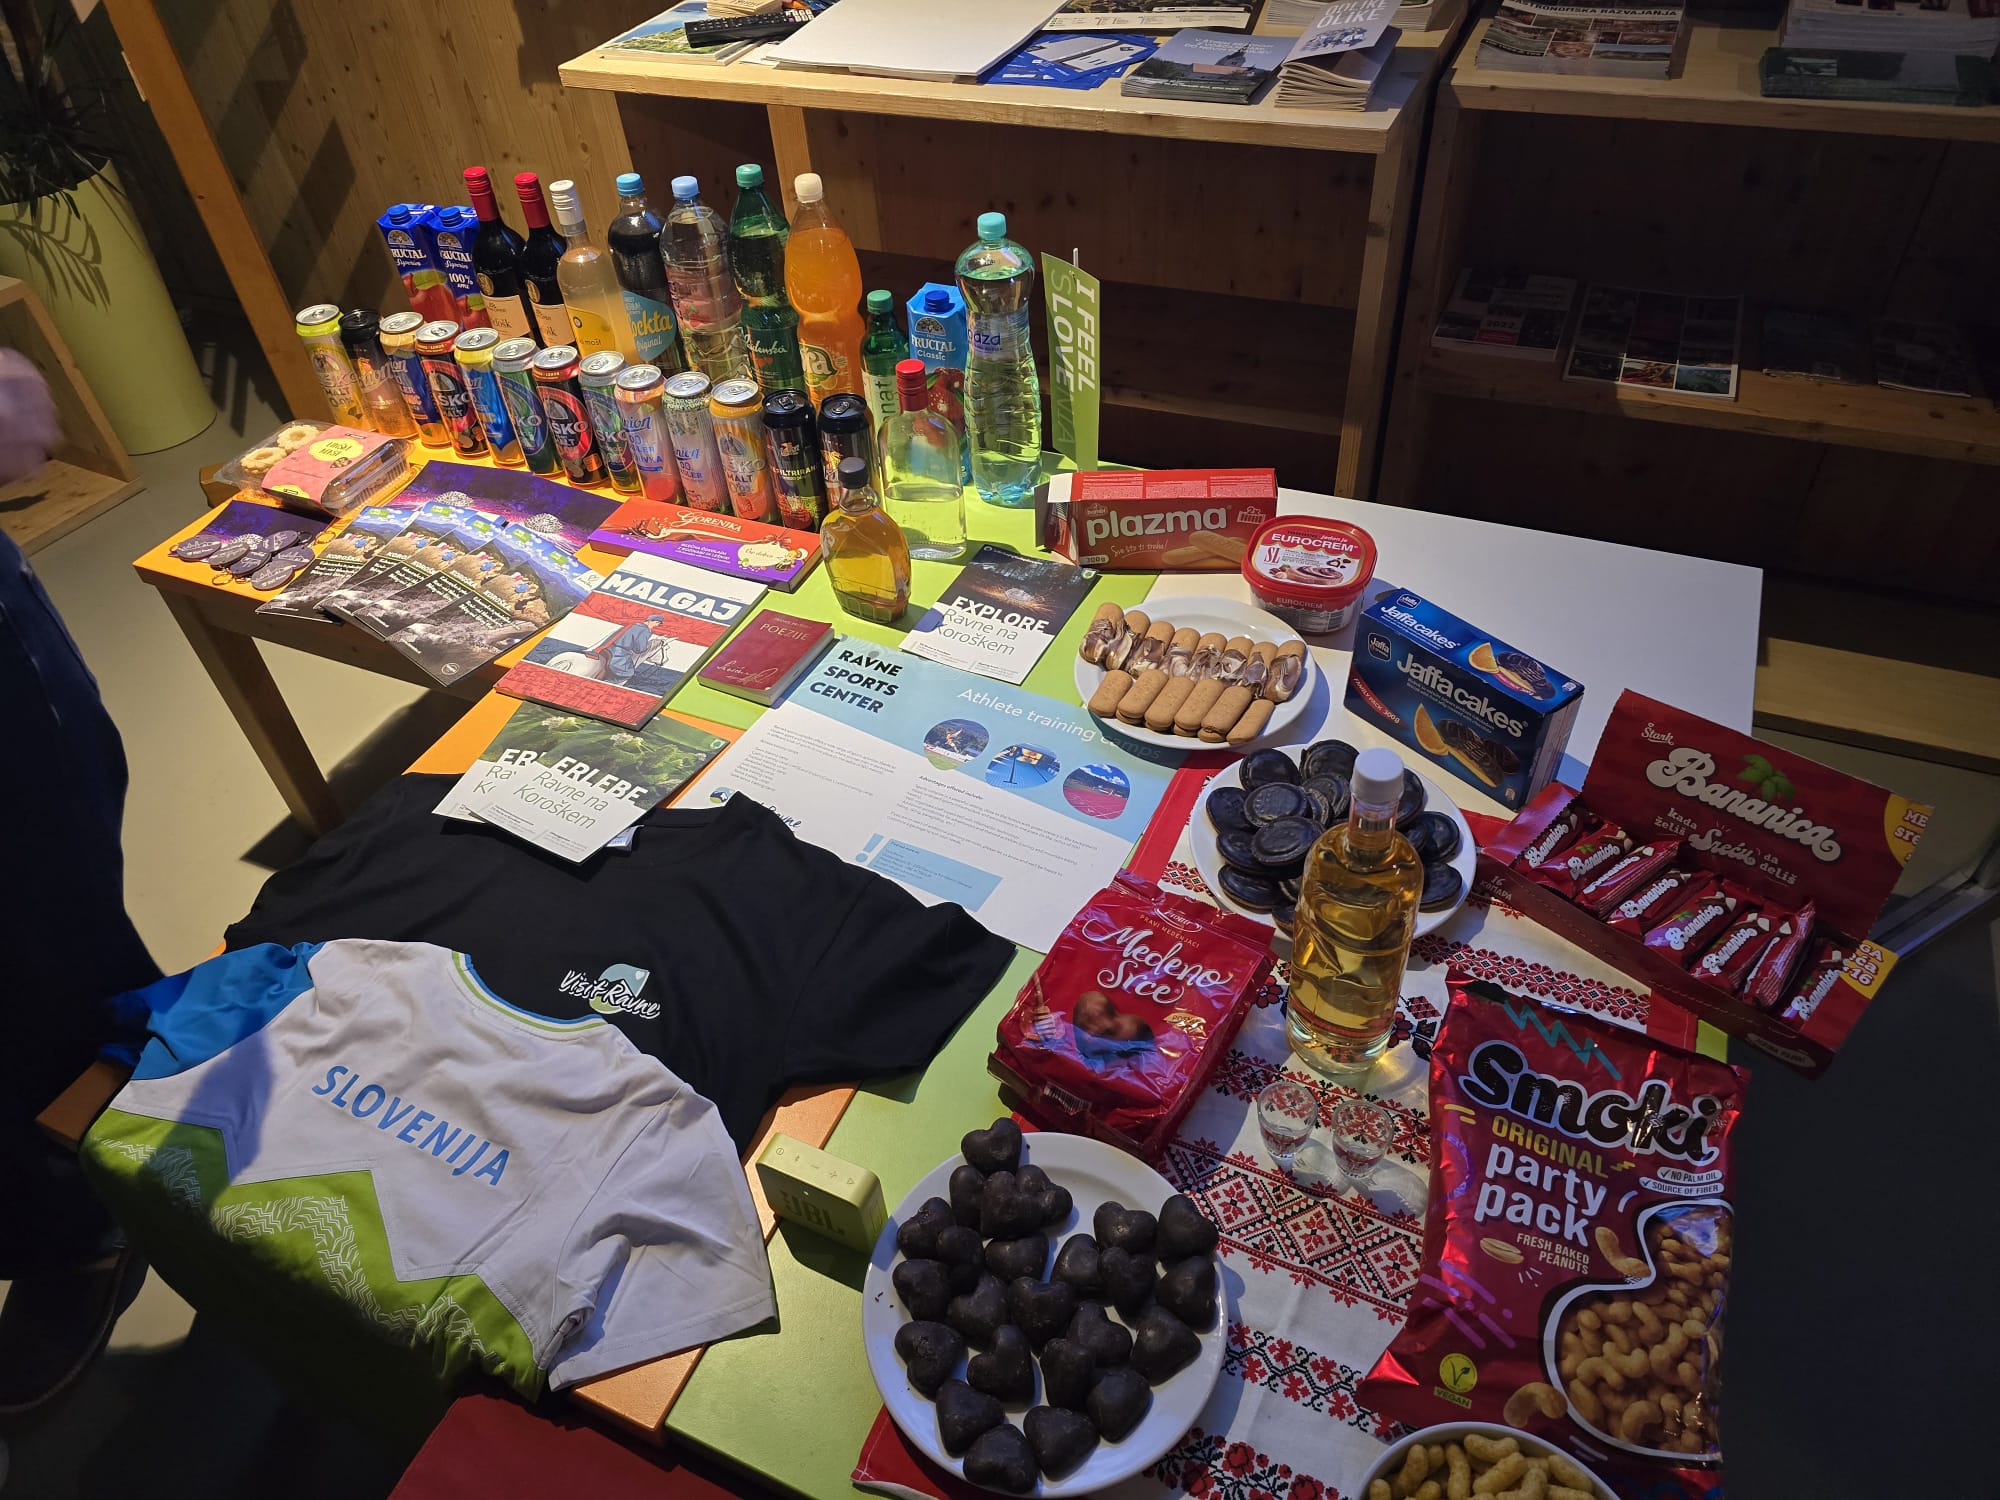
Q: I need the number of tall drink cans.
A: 13